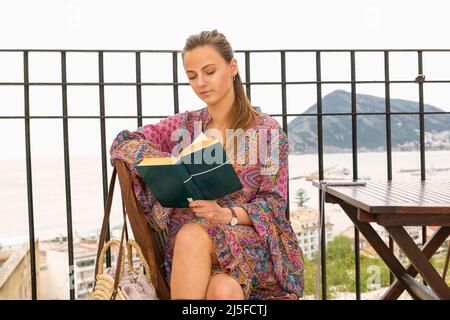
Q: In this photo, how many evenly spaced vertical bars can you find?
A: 11